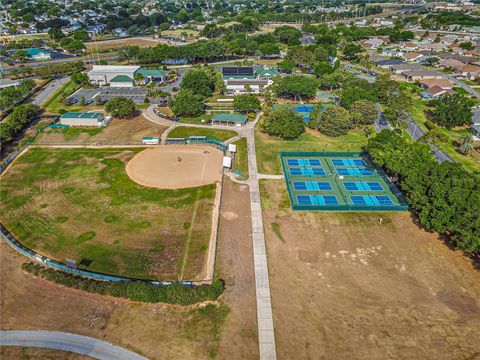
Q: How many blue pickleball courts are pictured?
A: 8